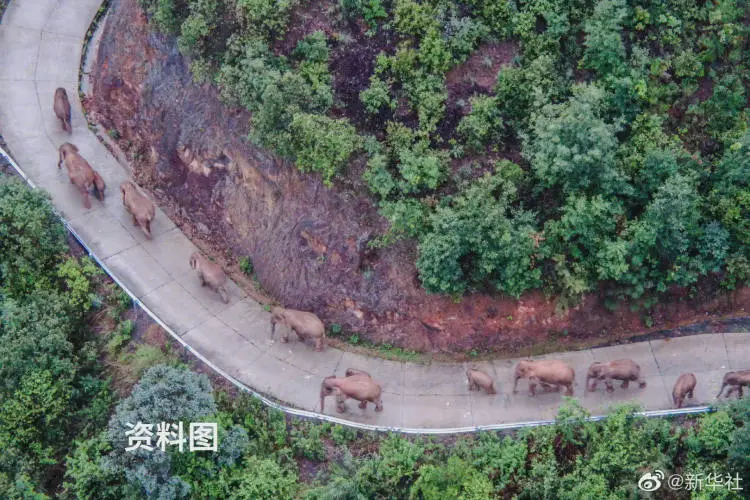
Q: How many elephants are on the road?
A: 13